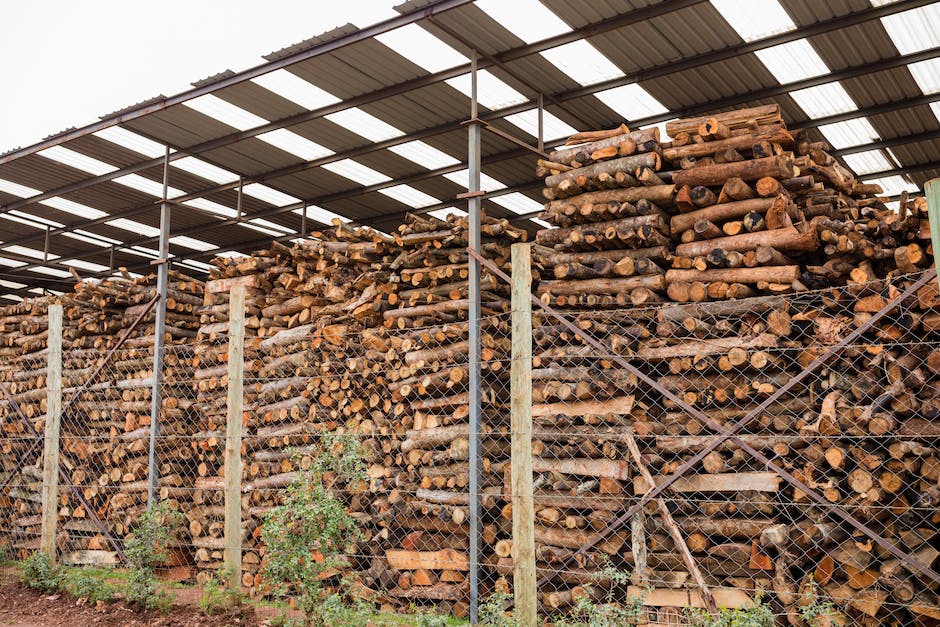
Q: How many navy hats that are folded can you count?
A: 0